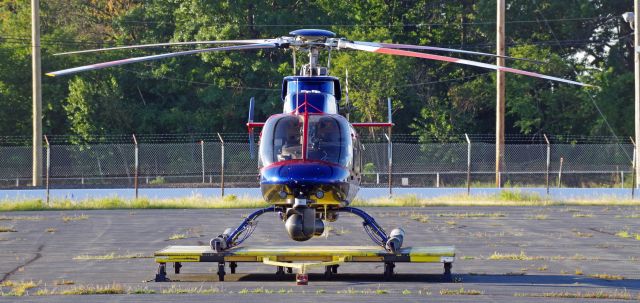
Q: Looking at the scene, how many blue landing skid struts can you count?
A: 2